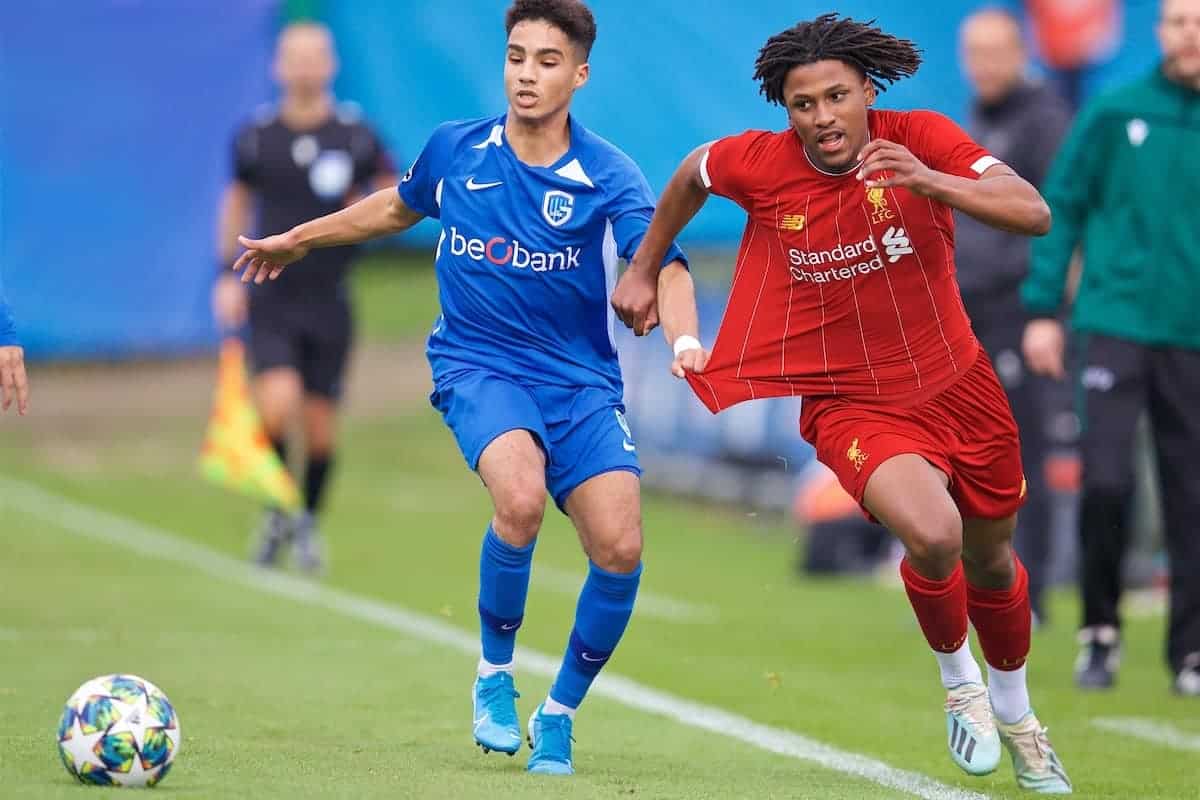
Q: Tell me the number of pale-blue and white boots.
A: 2